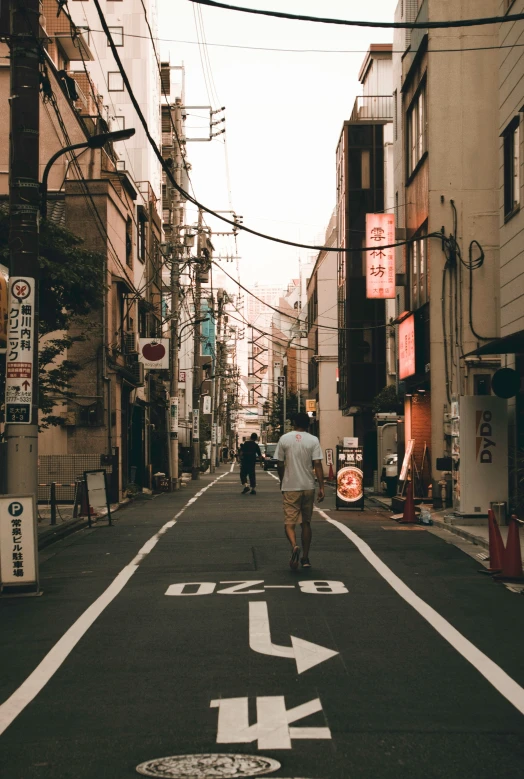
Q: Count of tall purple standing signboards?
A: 0